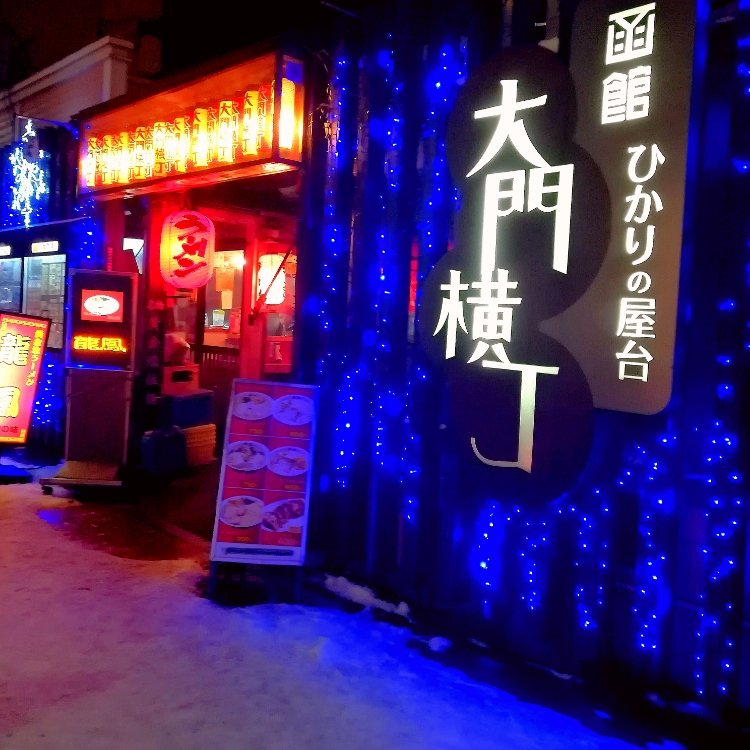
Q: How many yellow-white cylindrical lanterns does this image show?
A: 10